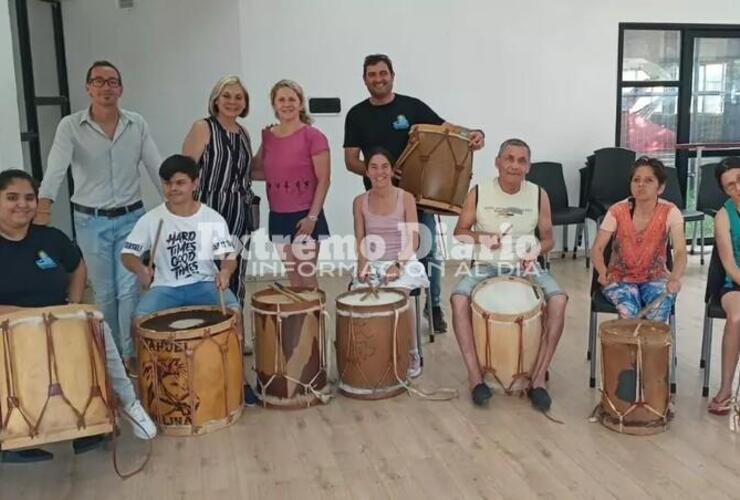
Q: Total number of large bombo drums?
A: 7